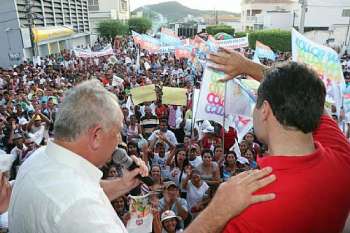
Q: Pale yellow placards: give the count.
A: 2